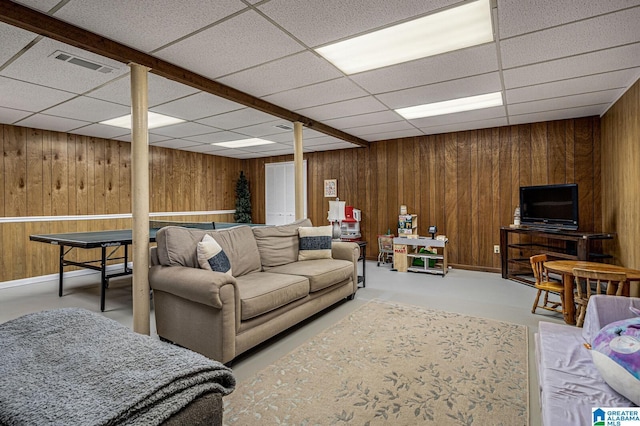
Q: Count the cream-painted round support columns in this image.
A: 2